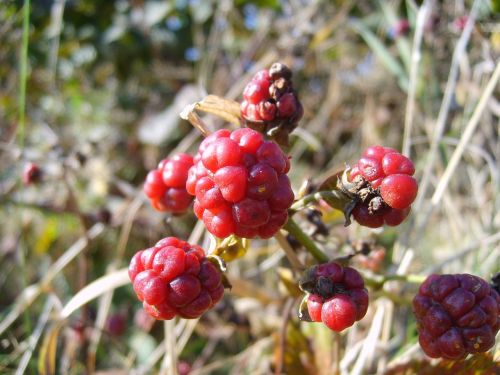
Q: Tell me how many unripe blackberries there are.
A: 7